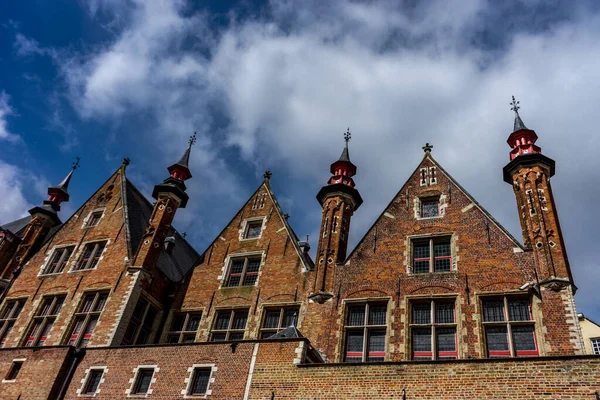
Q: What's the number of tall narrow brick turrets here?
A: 4